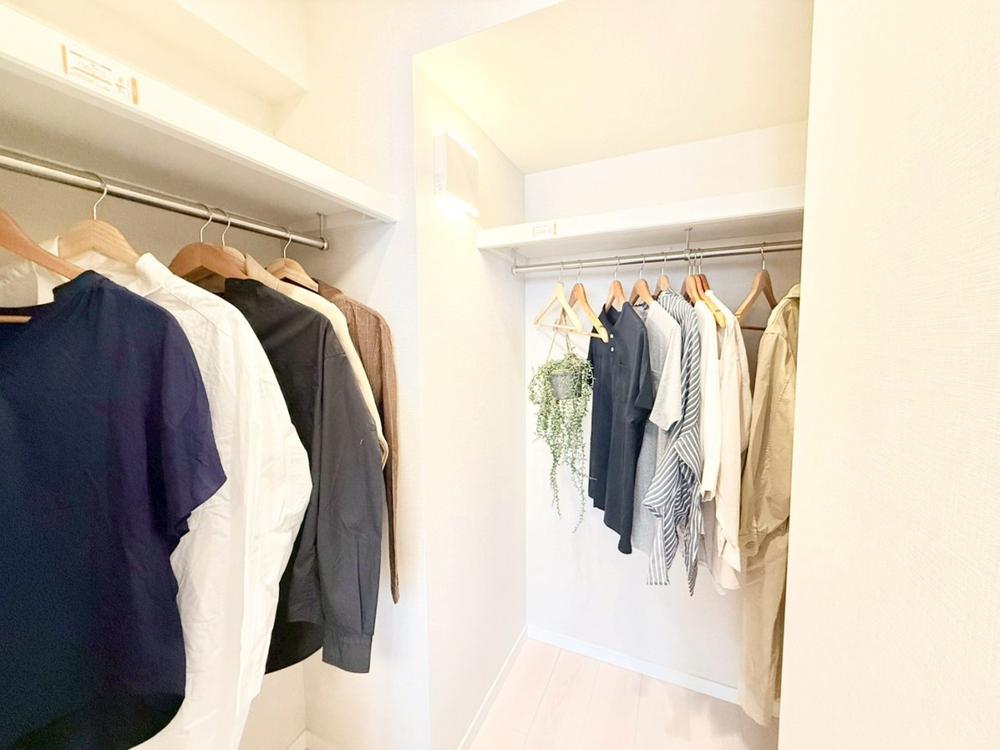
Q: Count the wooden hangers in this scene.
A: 14